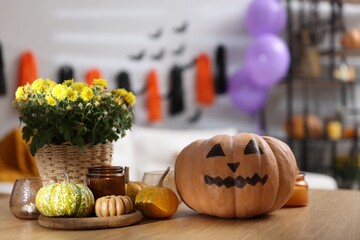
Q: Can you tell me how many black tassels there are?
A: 5